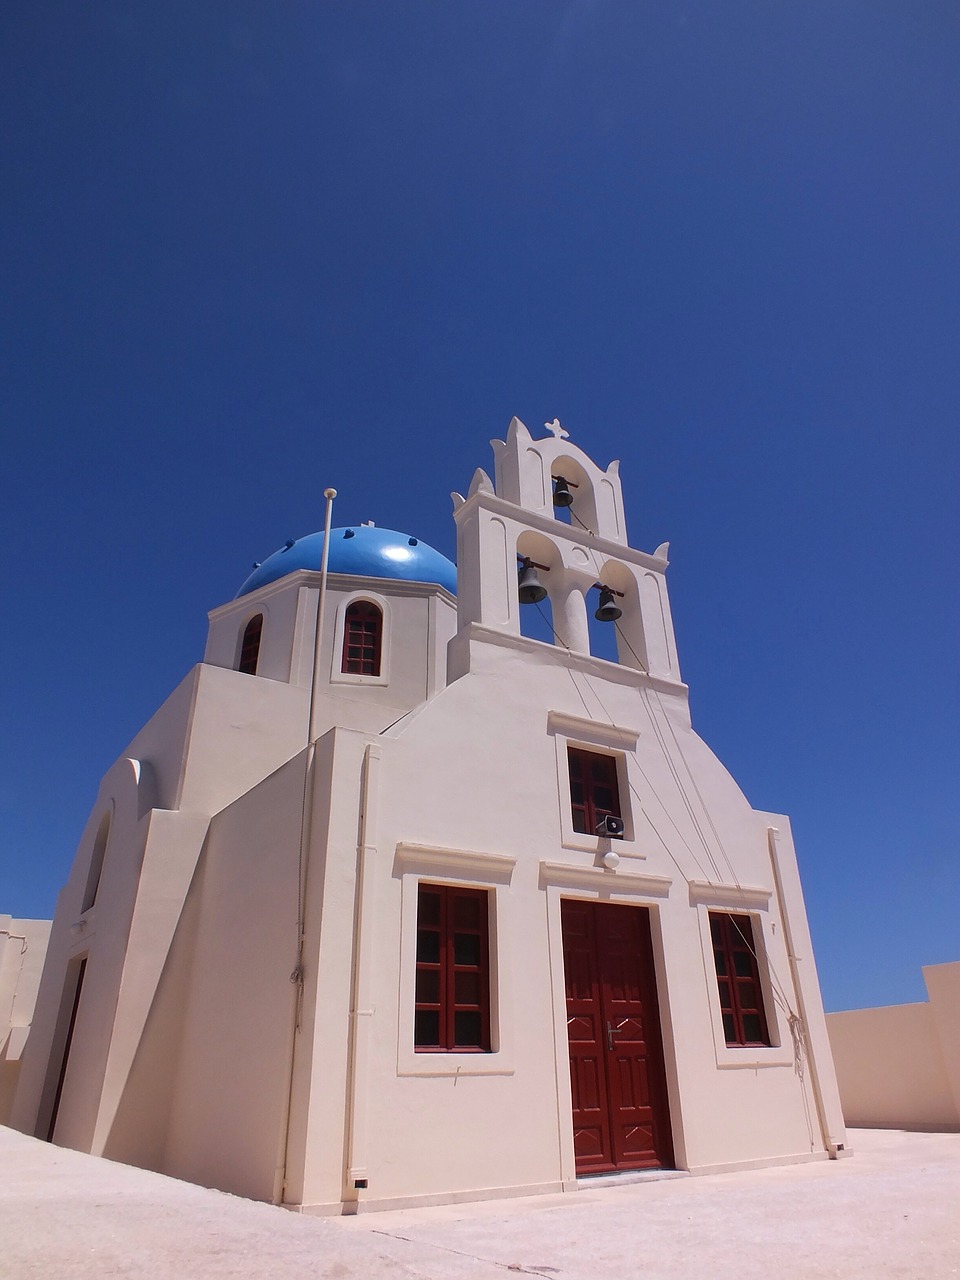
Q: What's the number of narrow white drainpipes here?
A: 2